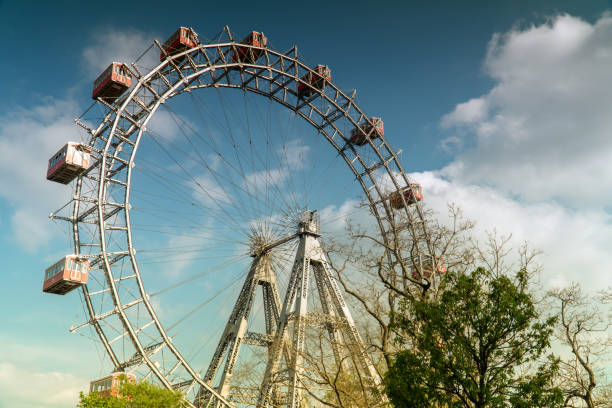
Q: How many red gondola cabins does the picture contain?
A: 10